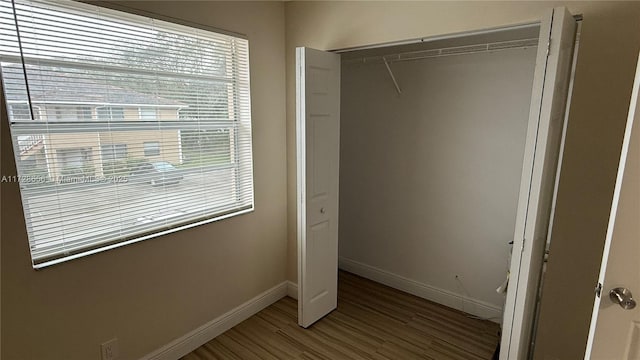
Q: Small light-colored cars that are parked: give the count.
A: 1